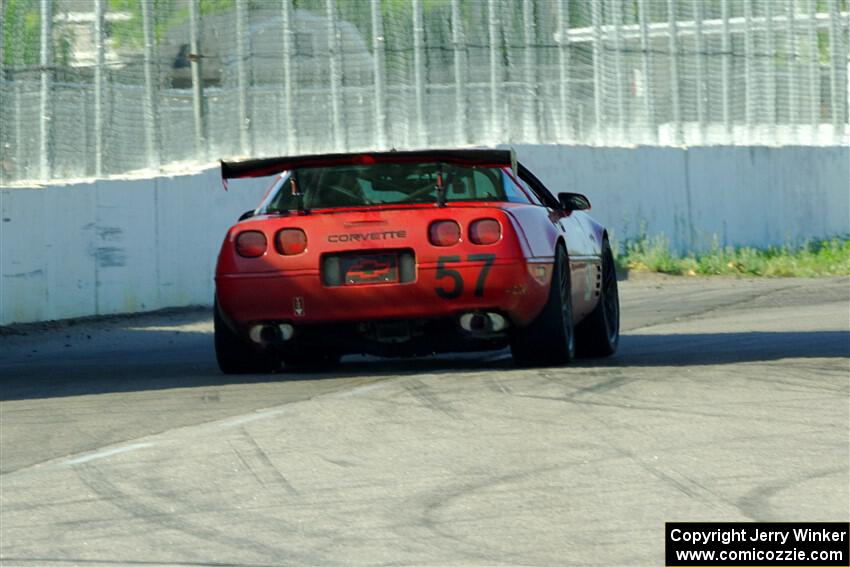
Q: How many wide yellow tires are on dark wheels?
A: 0